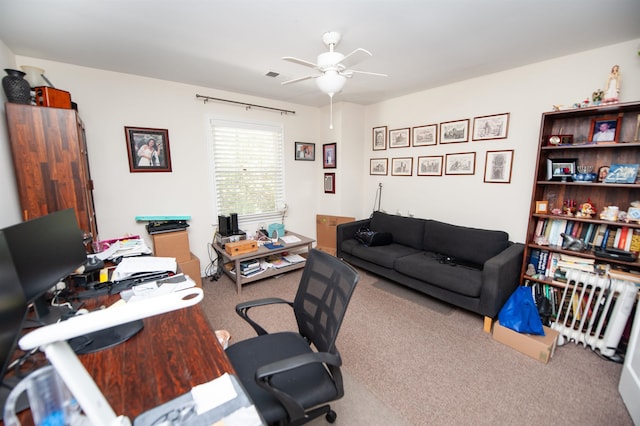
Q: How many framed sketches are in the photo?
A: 10